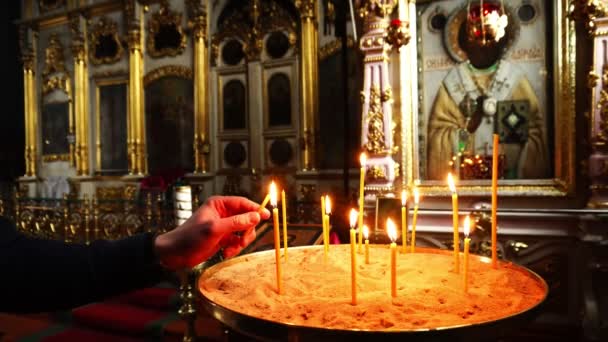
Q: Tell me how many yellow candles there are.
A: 14